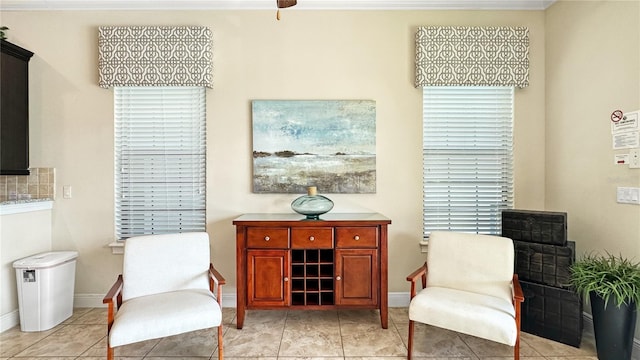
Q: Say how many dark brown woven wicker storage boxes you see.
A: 3